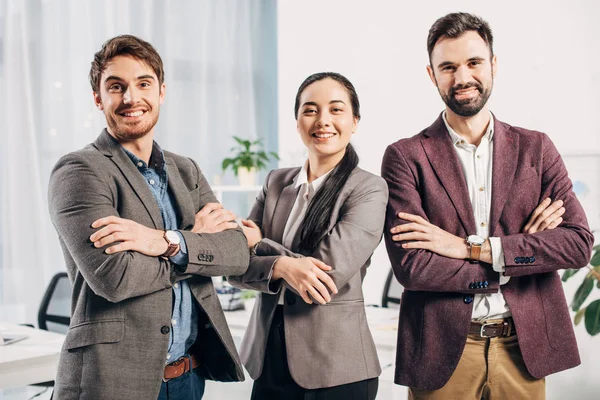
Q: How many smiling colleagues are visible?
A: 3